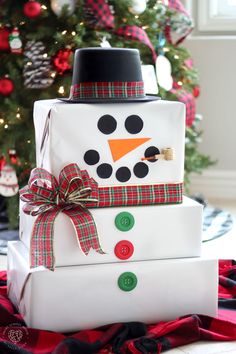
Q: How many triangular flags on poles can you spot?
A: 0